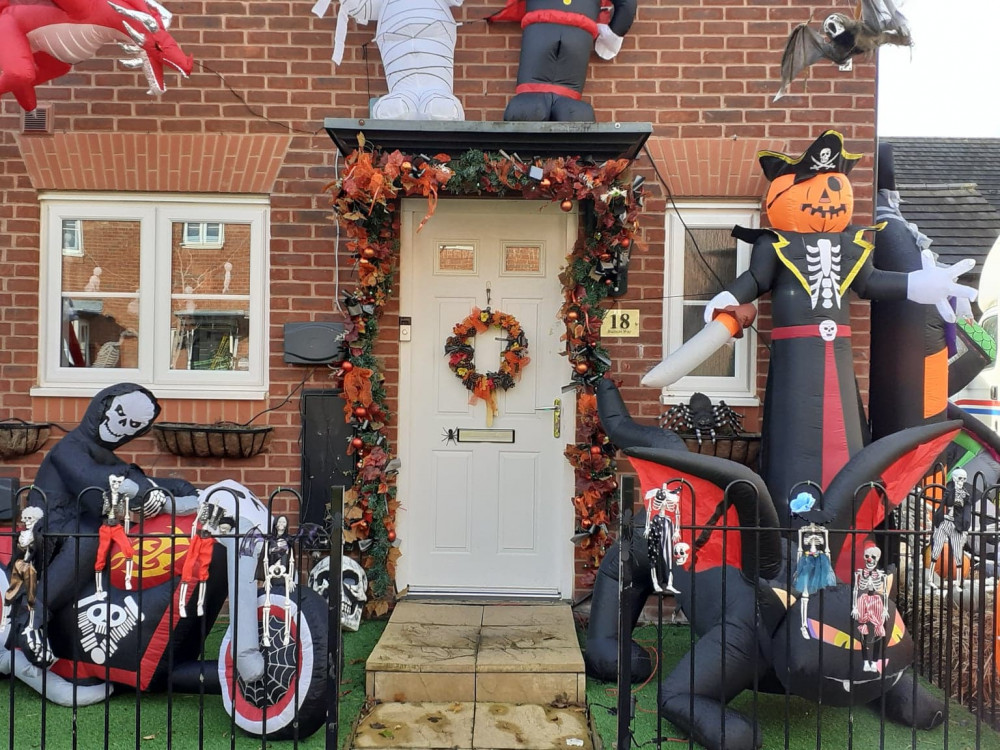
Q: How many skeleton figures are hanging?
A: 8